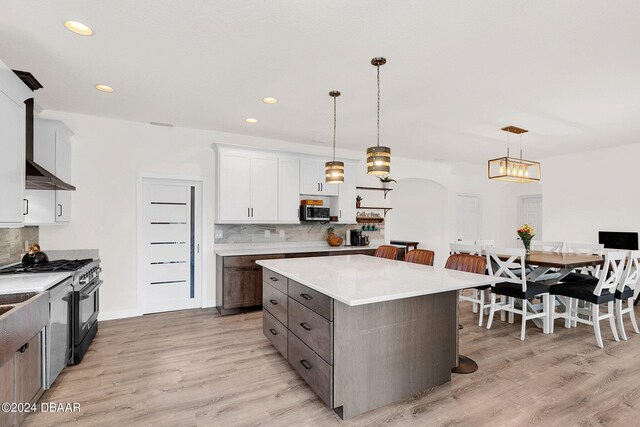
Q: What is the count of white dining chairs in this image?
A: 8